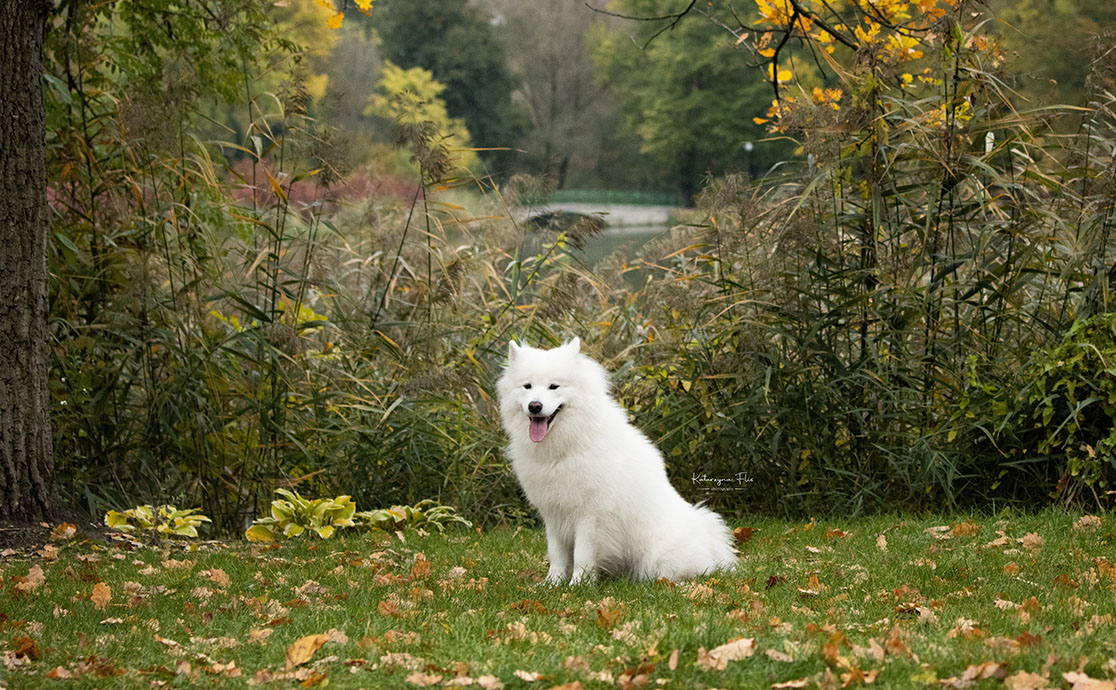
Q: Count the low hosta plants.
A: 3